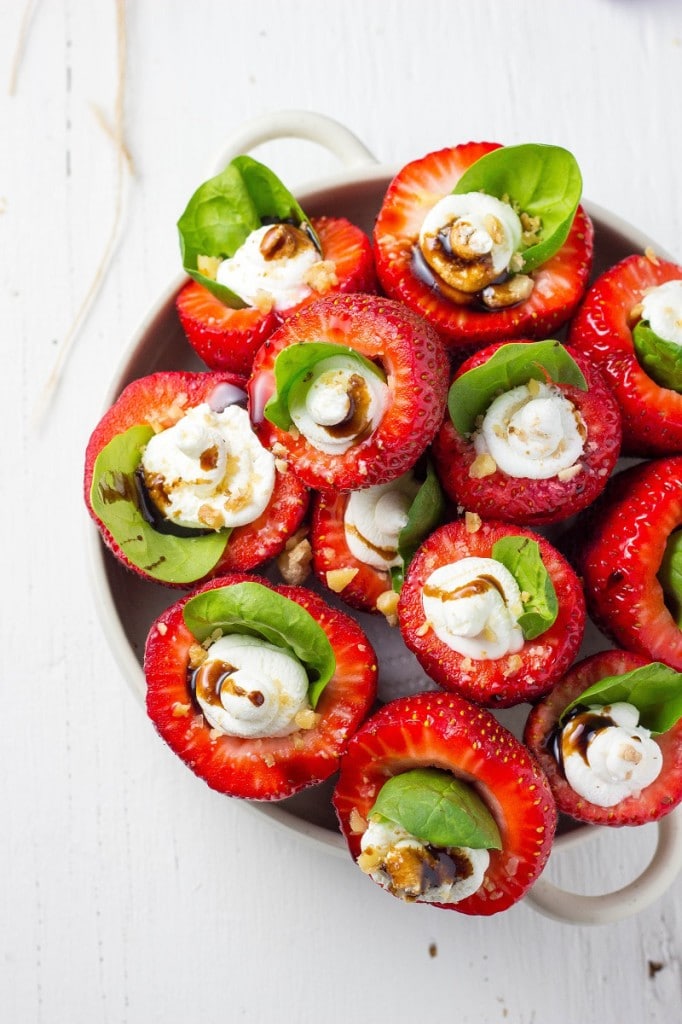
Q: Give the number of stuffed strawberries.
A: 12